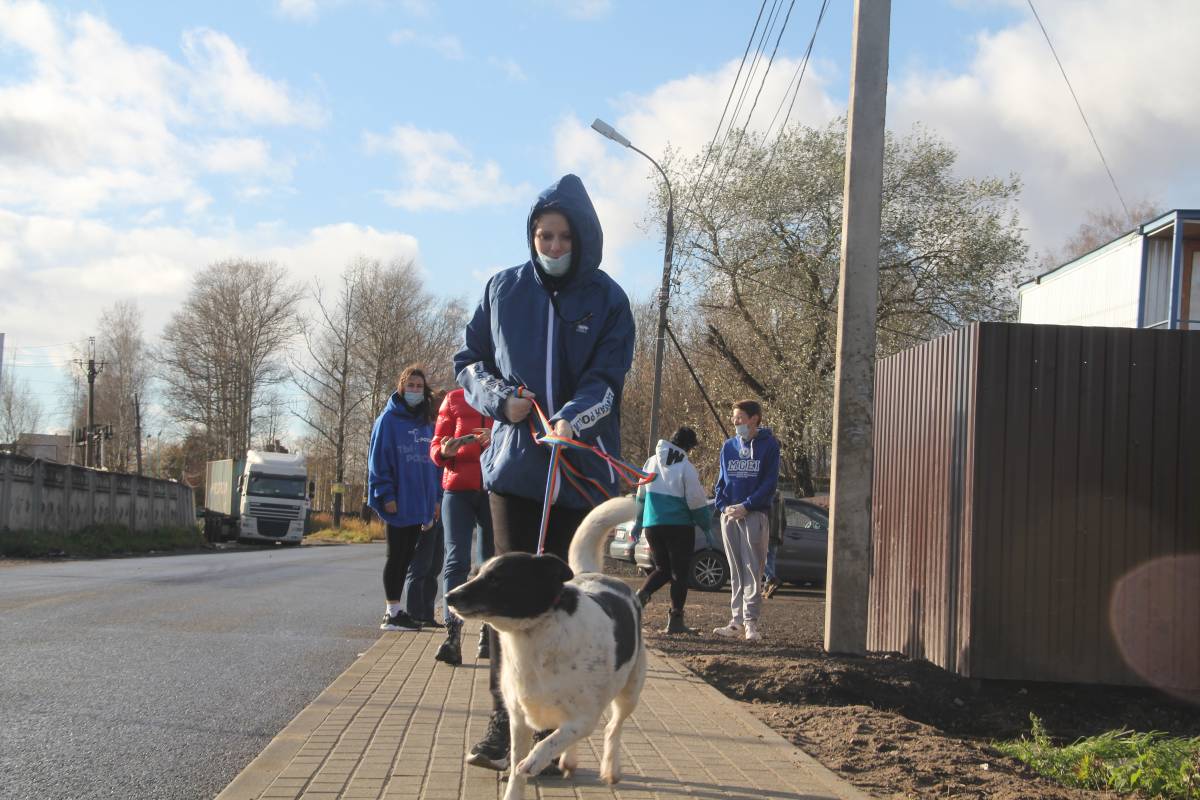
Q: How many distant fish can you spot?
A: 0